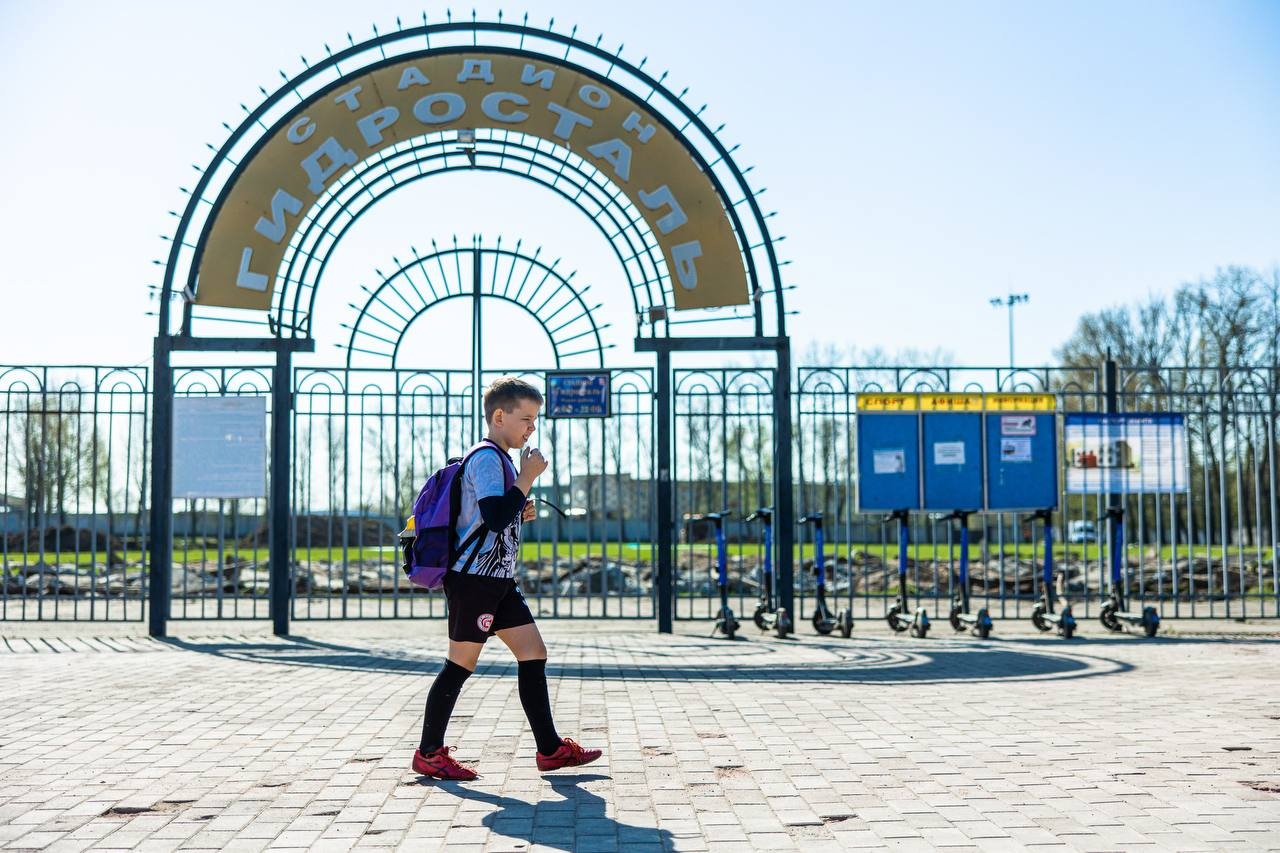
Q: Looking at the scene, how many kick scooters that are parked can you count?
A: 7